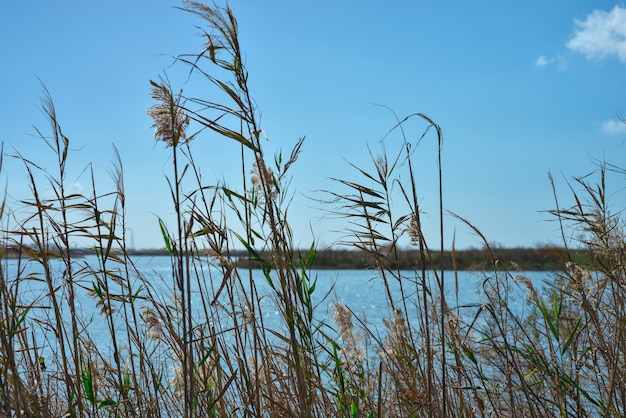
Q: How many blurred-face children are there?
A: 0